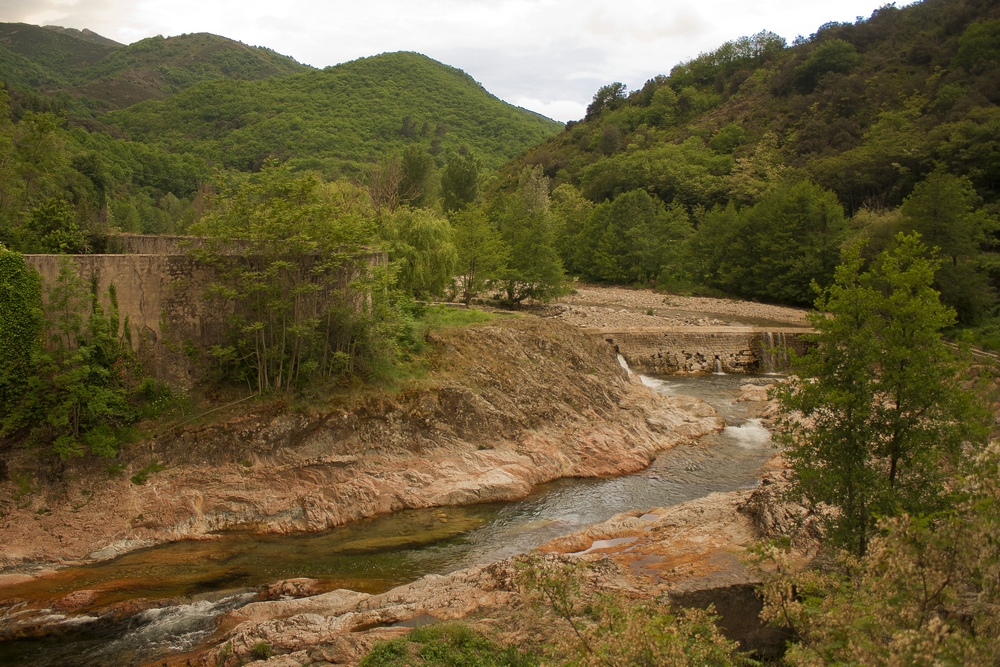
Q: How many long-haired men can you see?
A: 0